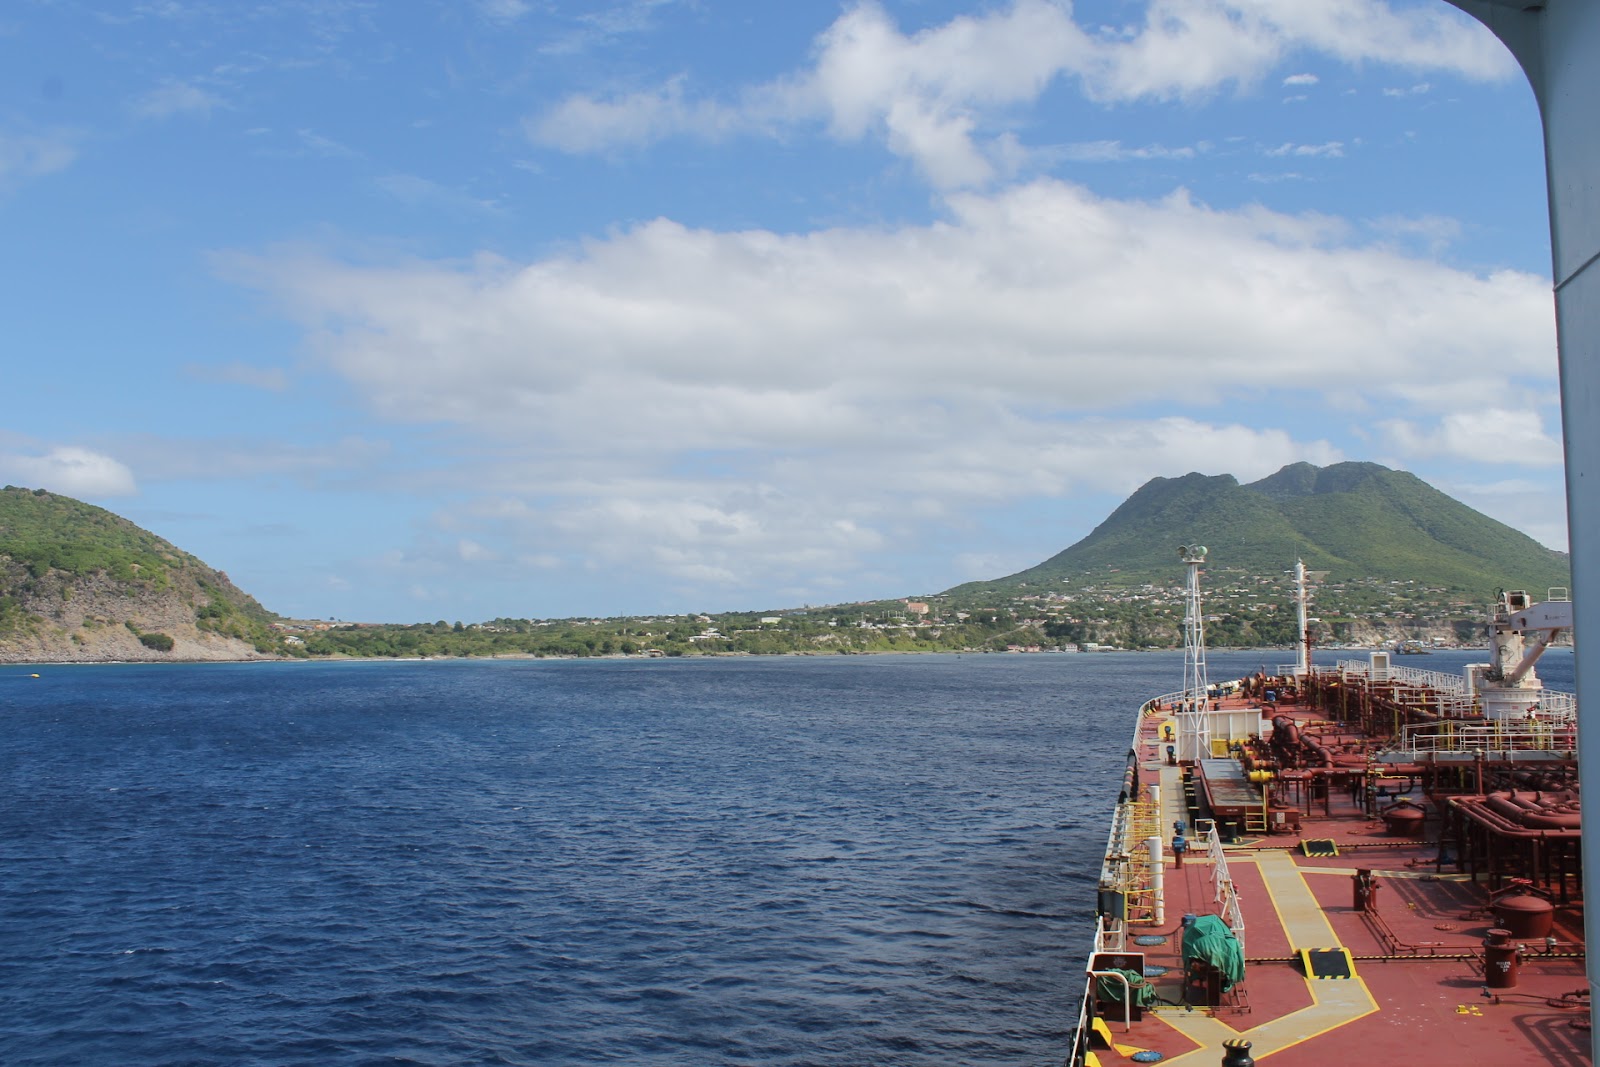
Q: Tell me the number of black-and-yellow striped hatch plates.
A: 2